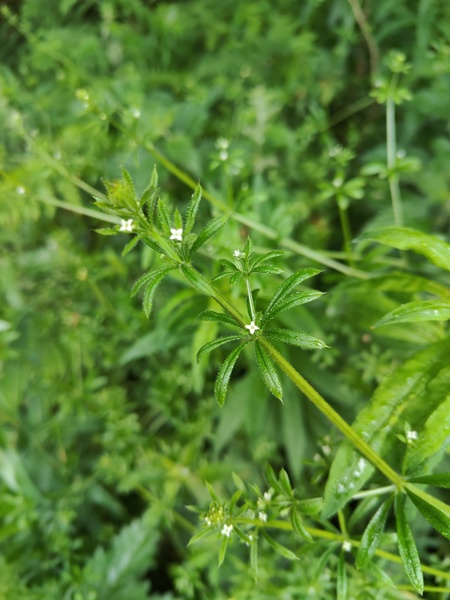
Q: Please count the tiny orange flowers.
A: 0